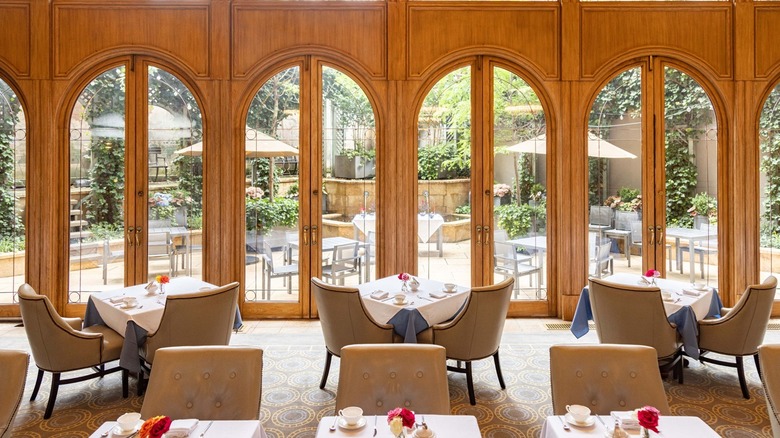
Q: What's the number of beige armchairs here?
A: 11